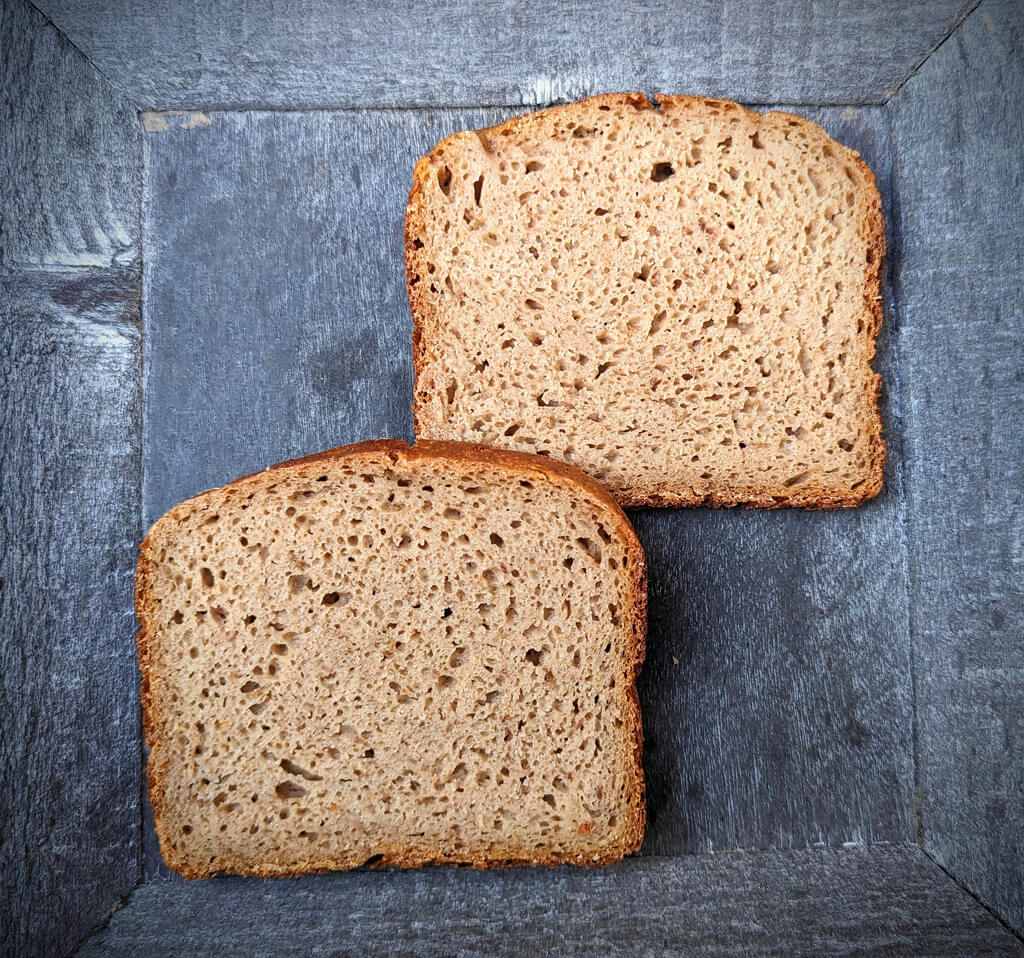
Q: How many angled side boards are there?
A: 4